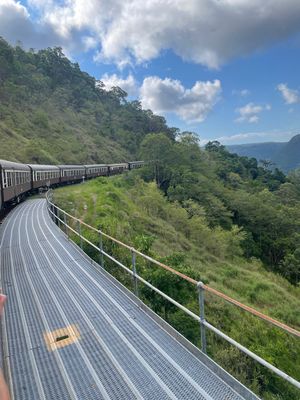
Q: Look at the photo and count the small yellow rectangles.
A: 1